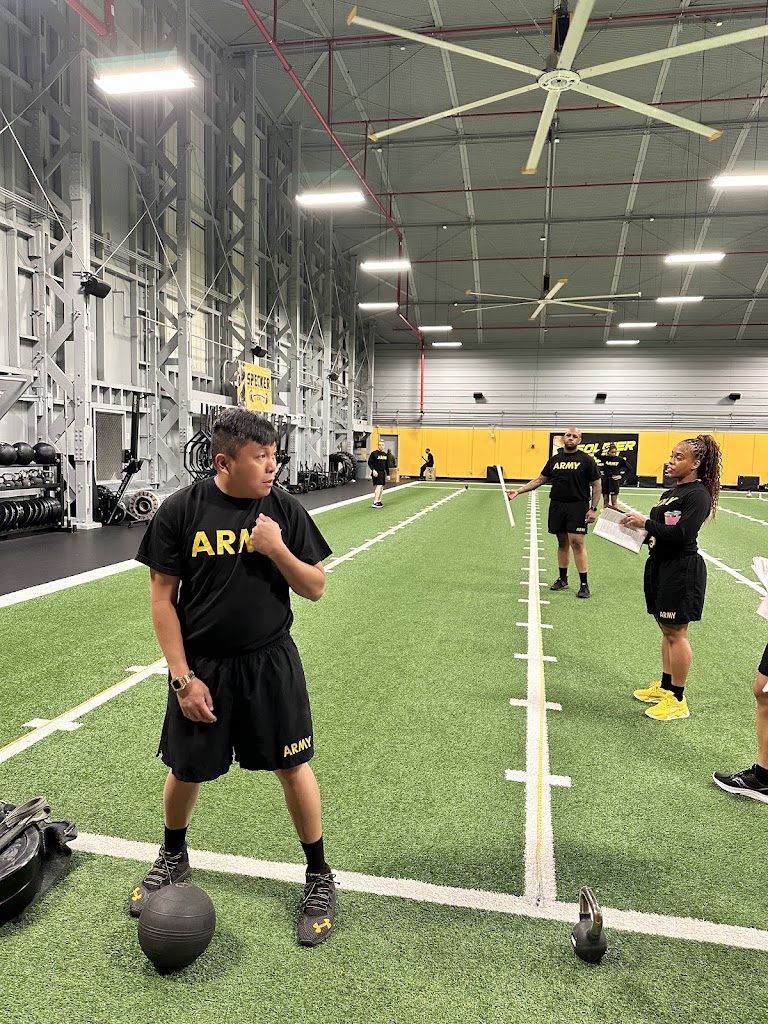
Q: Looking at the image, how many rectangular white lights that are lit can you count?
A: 11